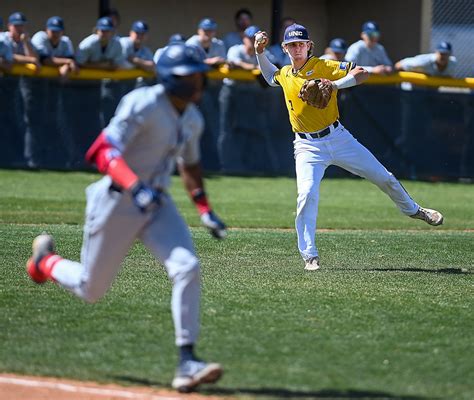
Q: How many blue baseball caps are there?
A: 11